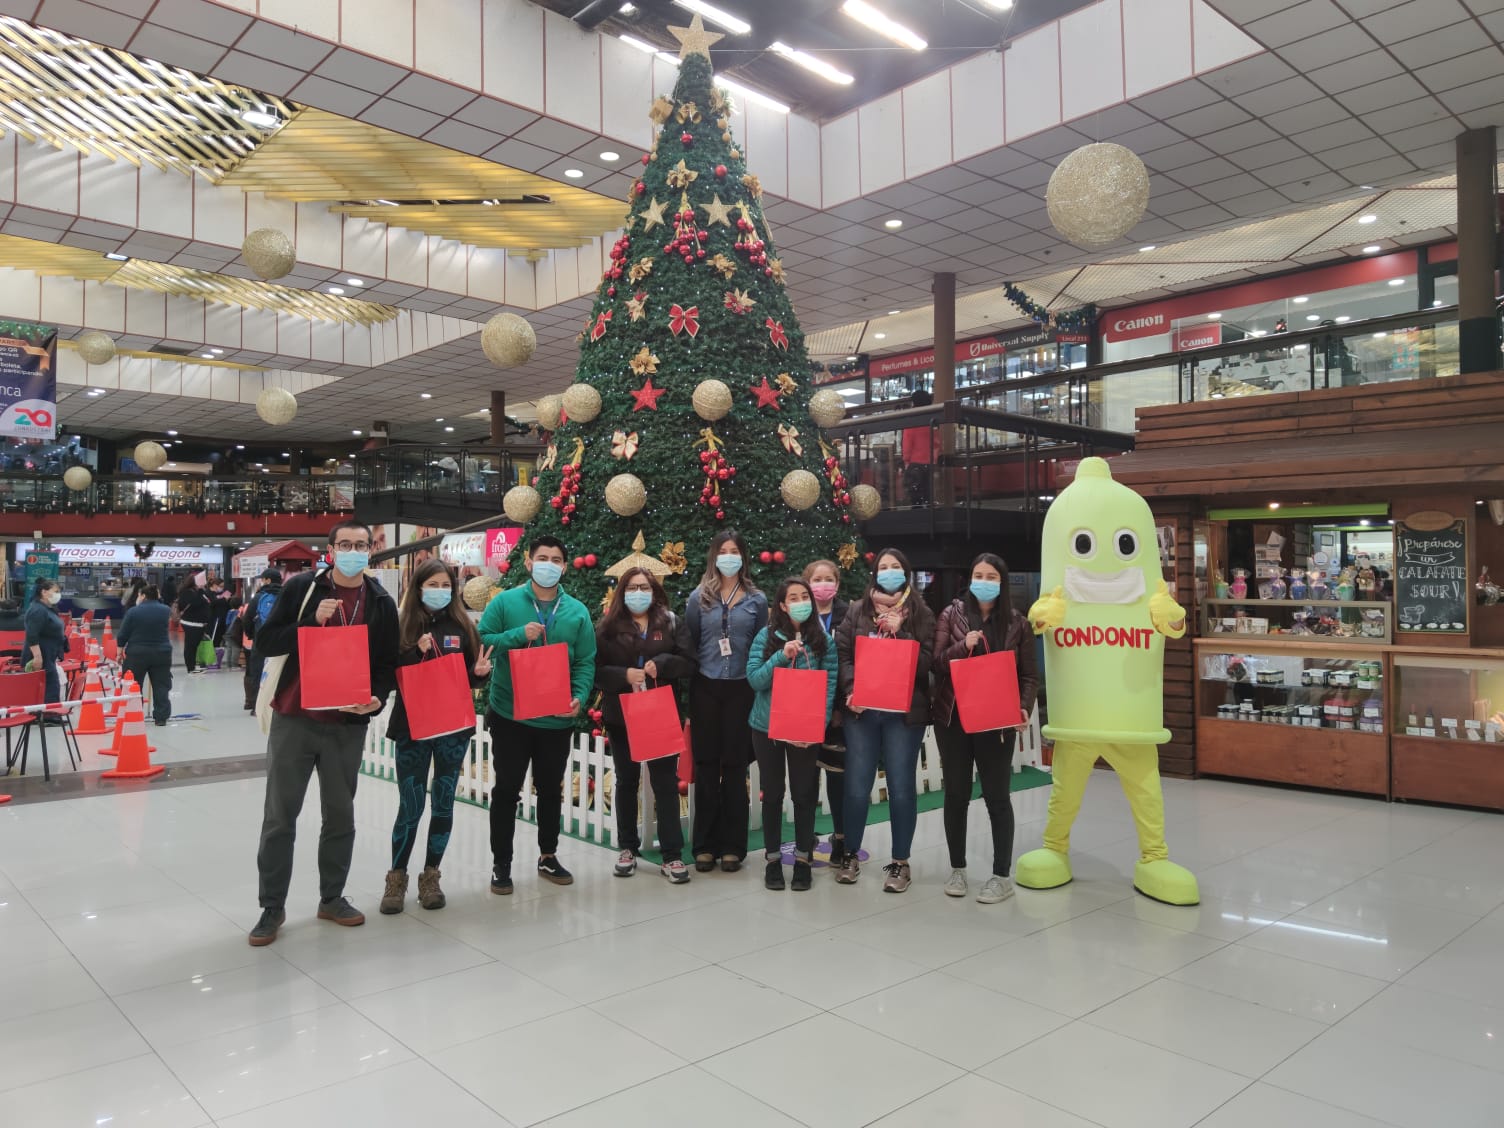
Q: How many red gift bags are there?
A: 7